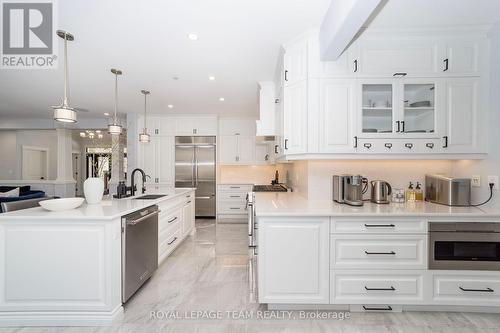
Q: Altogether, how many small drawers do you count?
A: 4